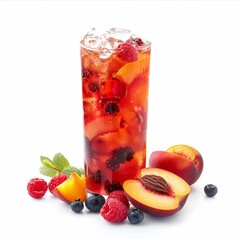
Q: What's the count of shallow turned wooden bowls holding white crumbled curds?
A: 0